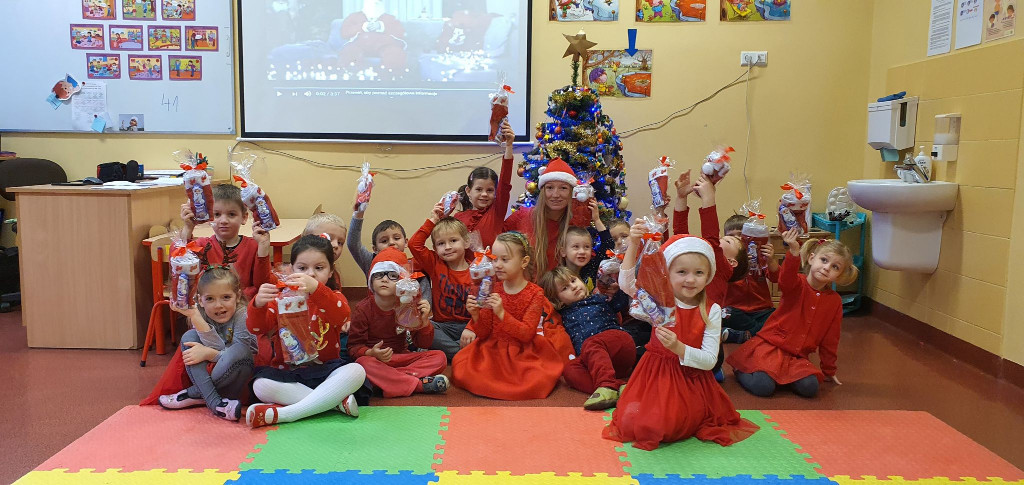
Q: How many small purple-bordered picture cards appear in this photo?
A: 10